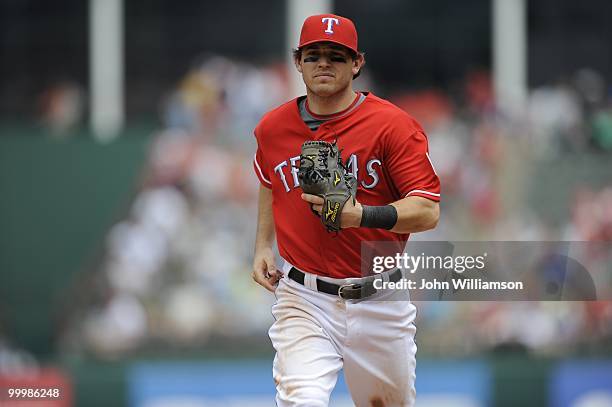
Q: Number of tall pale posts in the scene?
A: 3